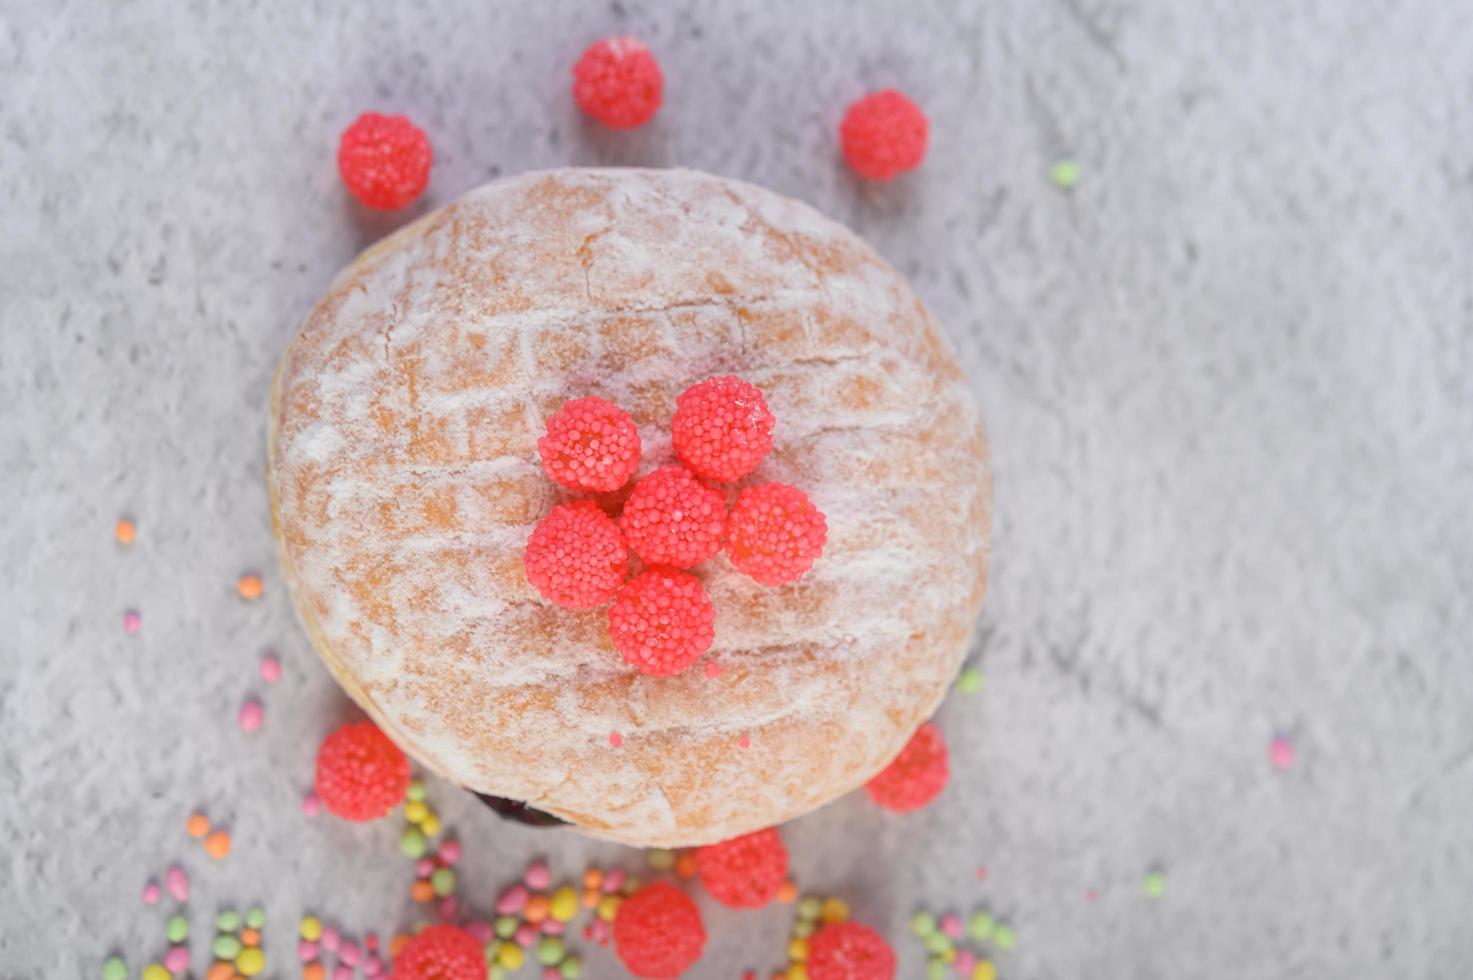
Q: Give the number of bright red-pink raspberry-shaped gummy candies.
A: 15